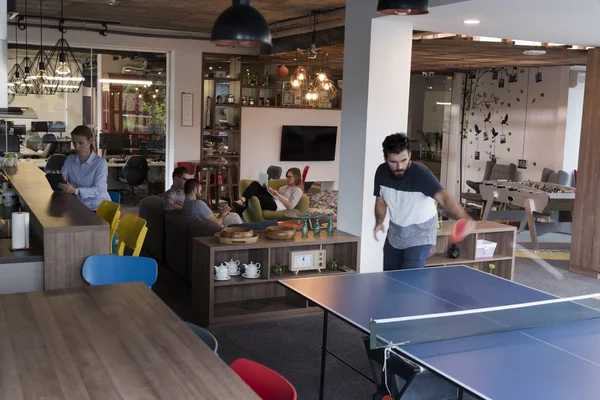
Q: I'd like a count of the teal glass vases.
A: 3